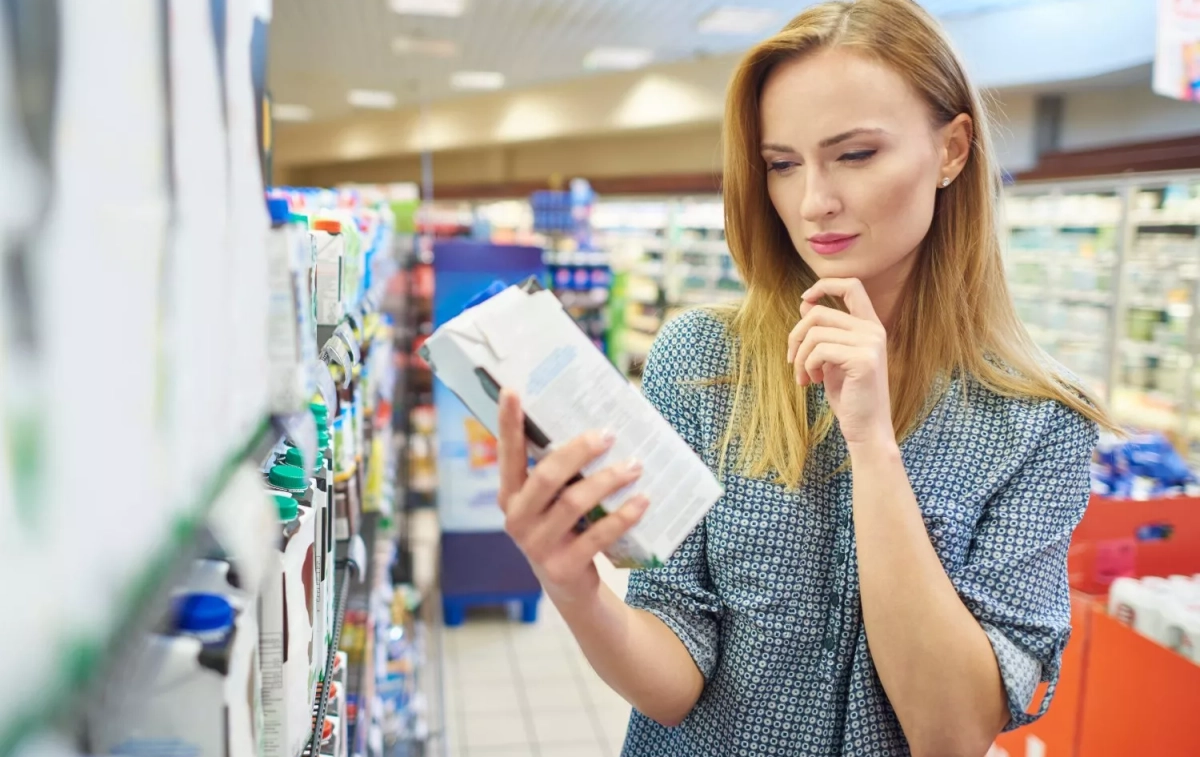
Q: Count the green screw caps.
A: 6